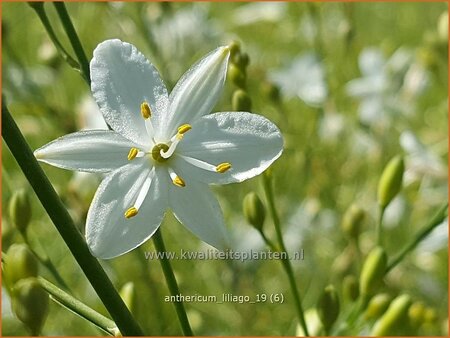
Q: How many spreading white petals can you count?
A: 6